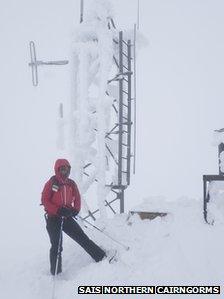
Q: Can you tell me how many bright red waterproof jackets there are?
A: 1